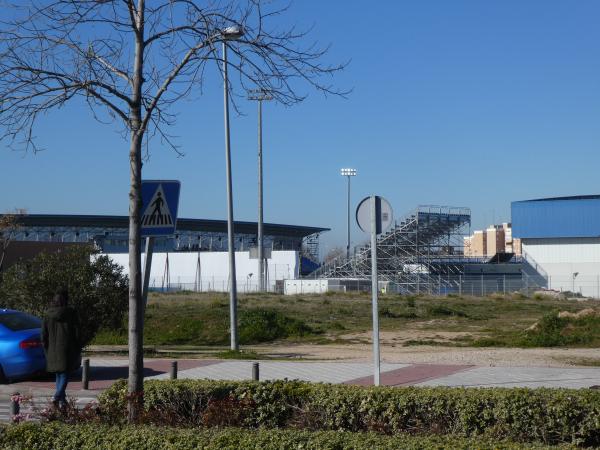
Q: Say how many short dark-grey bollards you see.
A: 4